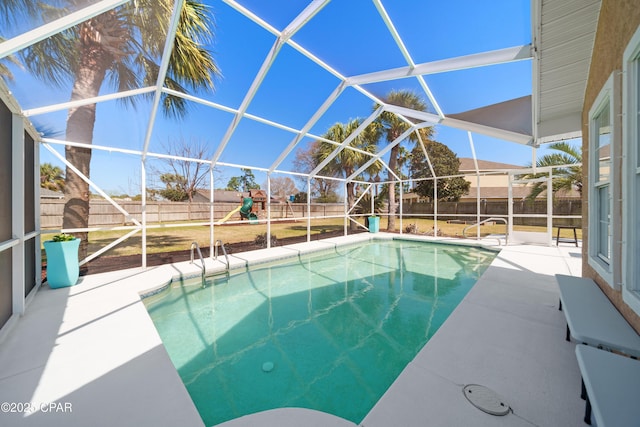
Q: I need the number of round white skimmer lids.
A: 1